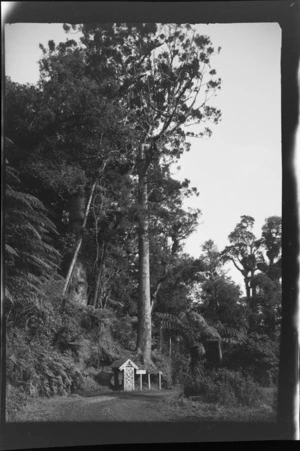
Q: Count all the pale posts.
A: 3